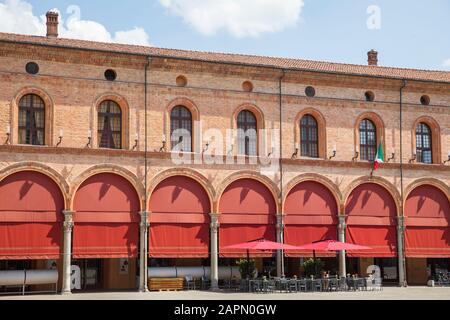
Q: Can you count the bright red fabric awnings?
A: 7